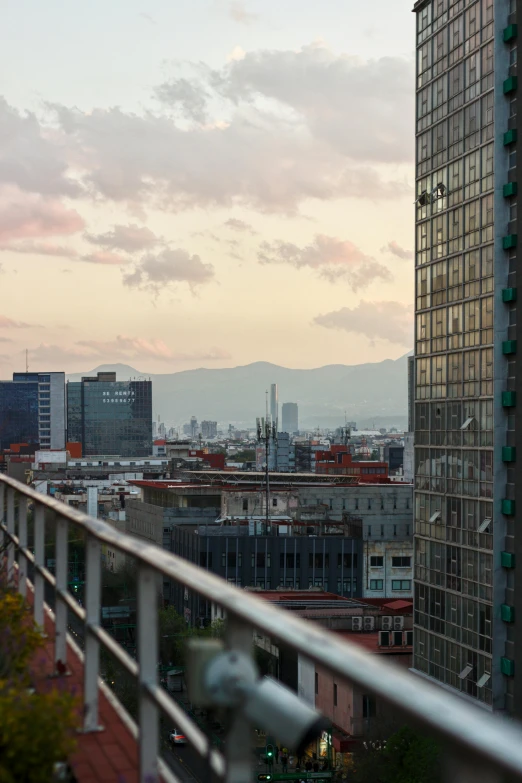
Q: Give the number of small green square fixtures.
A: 13